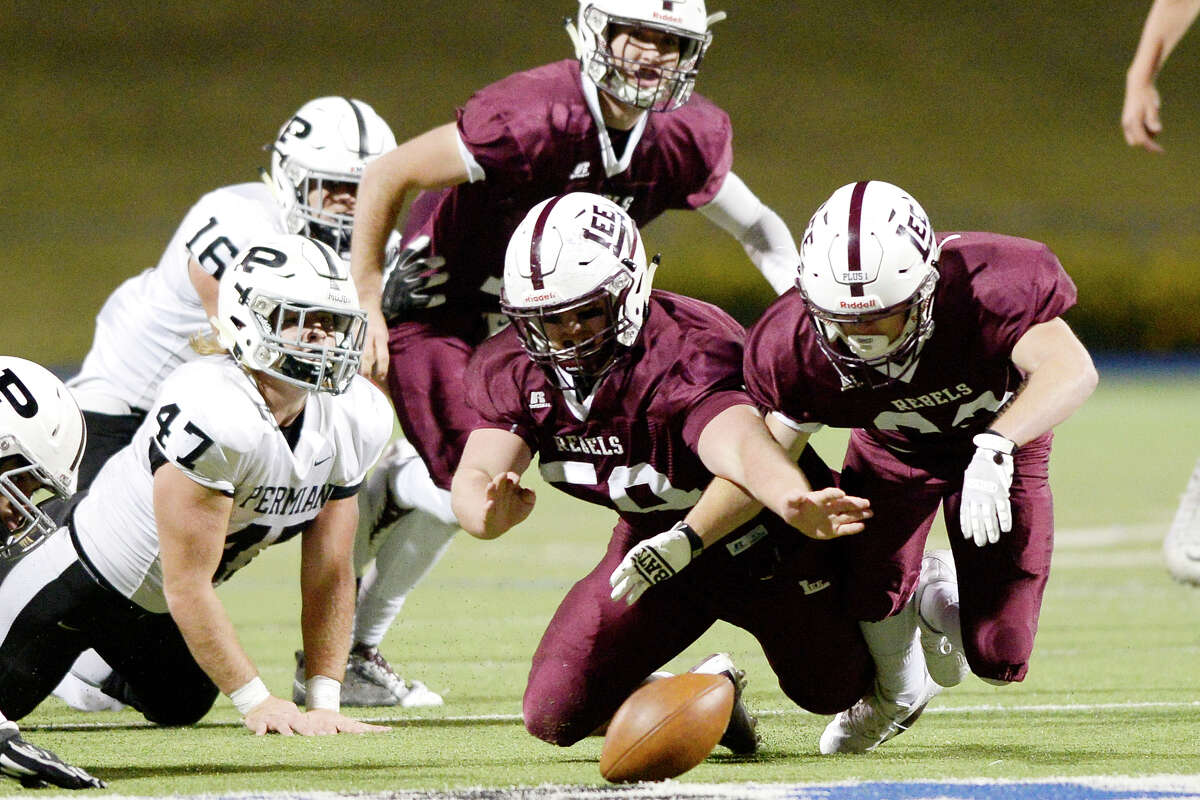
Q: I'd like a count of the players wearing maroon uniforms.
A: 3